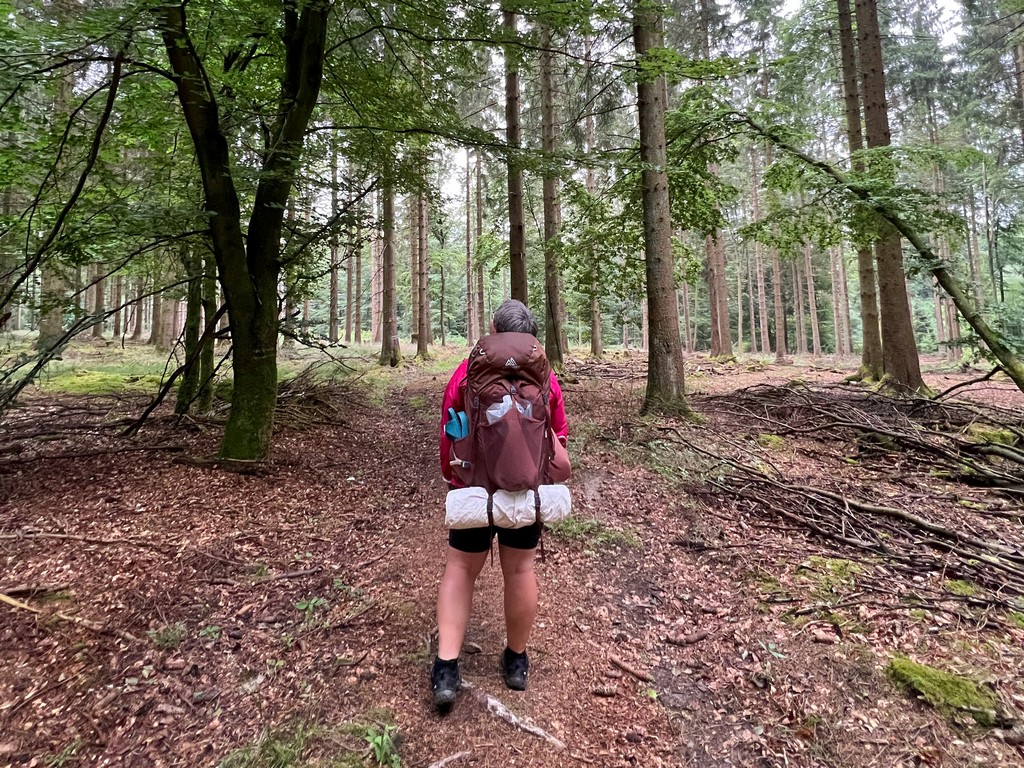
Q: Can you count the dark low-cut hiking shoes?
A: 2